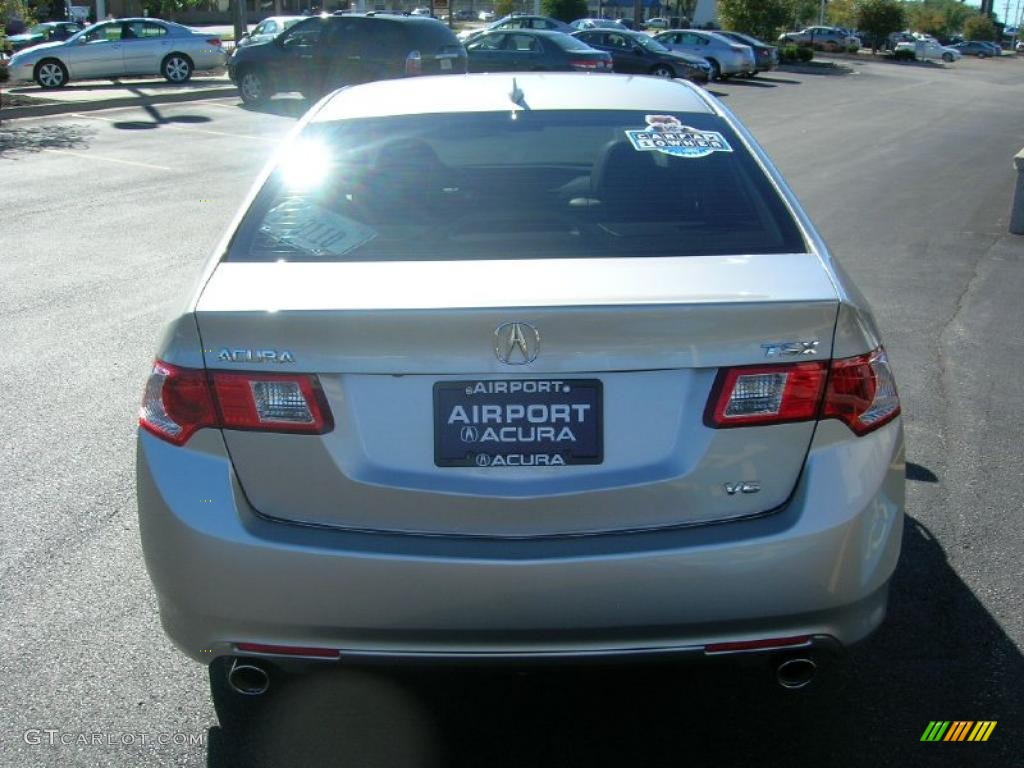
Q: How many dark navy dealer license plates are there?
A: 1